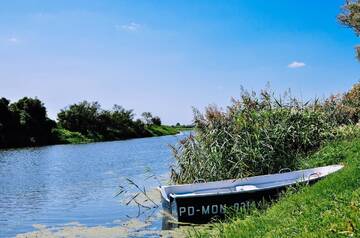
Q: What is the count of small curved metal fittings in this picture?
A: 3